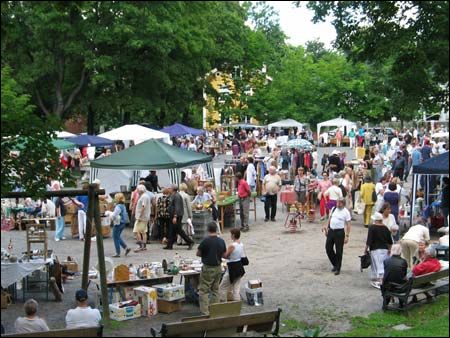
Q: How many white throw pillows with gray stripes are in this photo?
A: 0